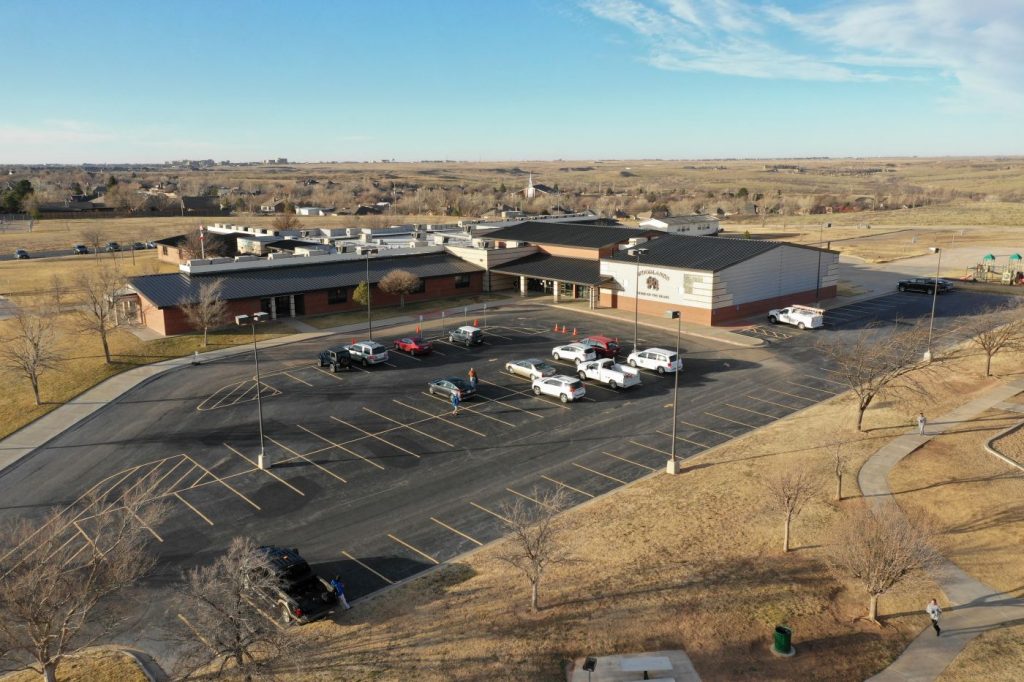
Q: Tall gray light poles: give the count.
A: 6